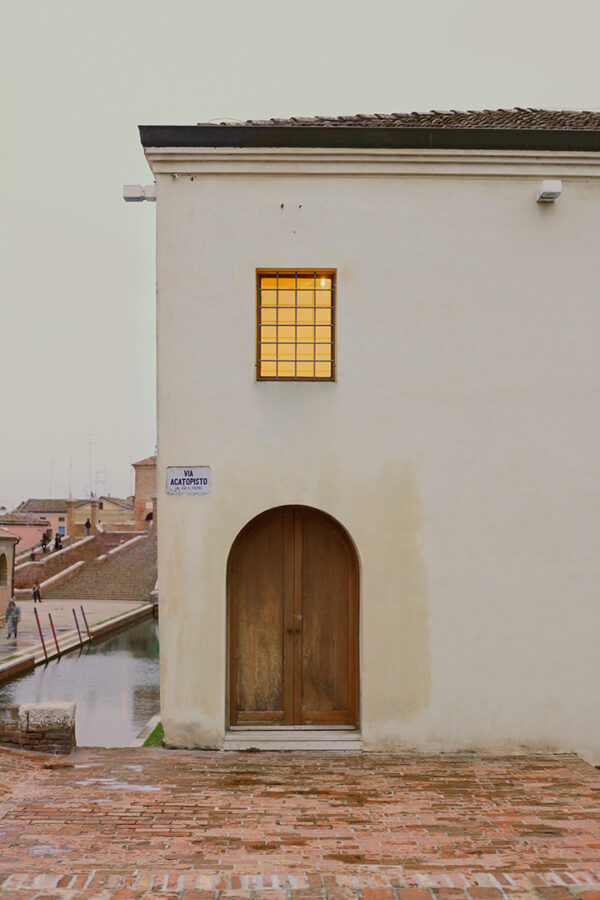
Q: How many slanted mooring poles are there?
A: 4